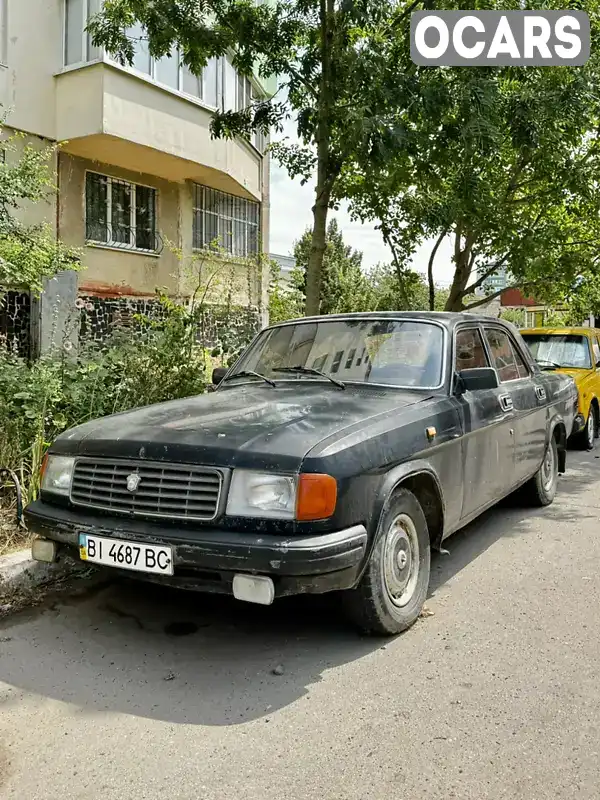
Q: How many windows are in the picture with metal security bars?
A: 2